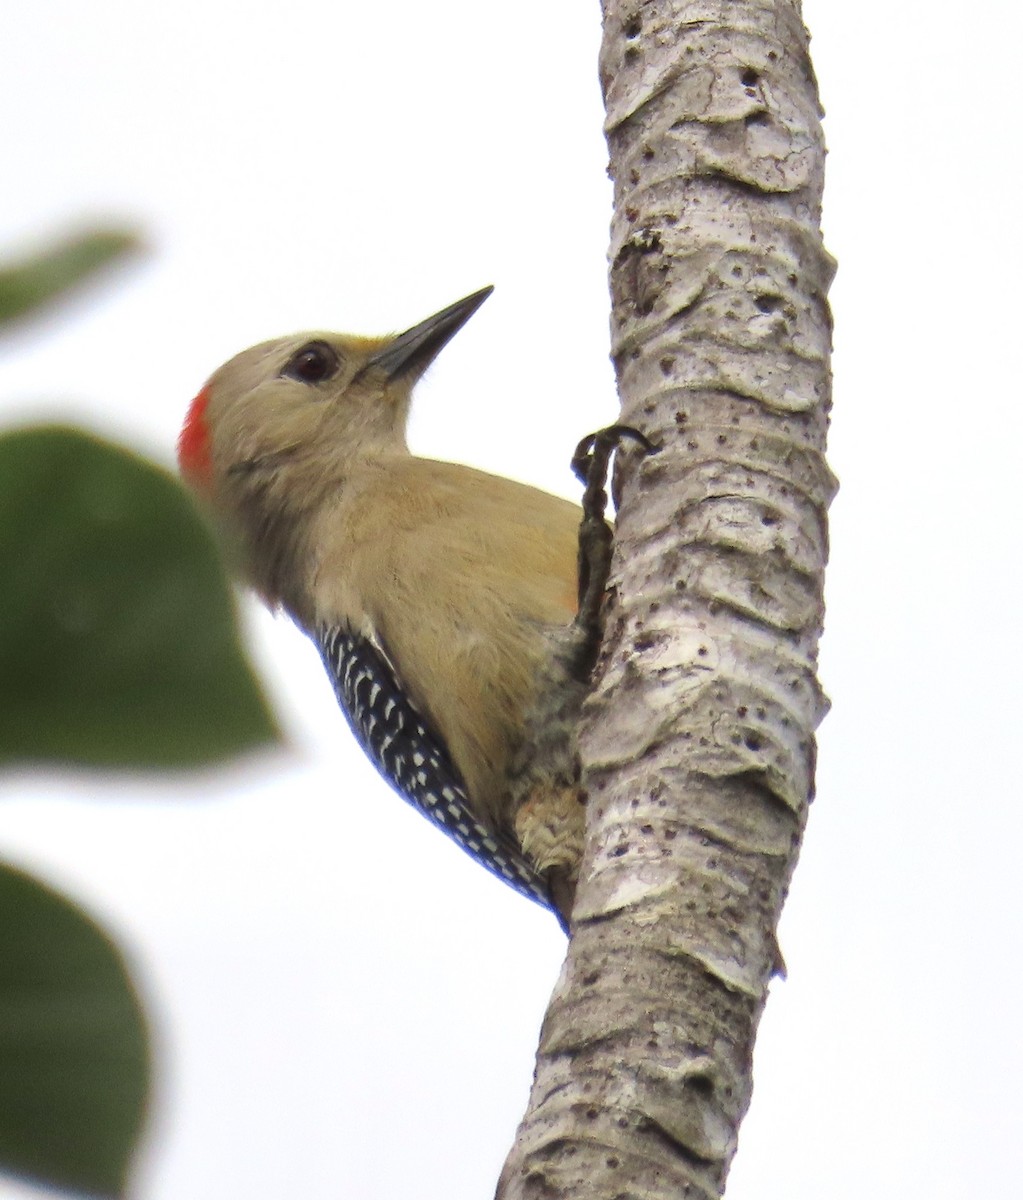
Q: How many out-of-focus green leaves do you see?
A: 3